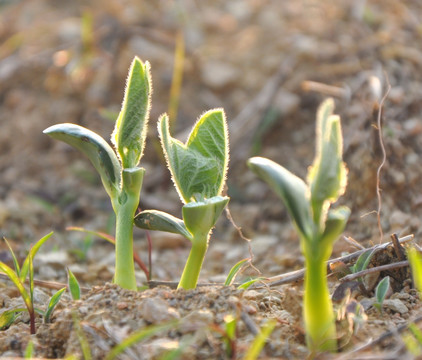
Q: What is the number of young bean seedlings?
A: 3